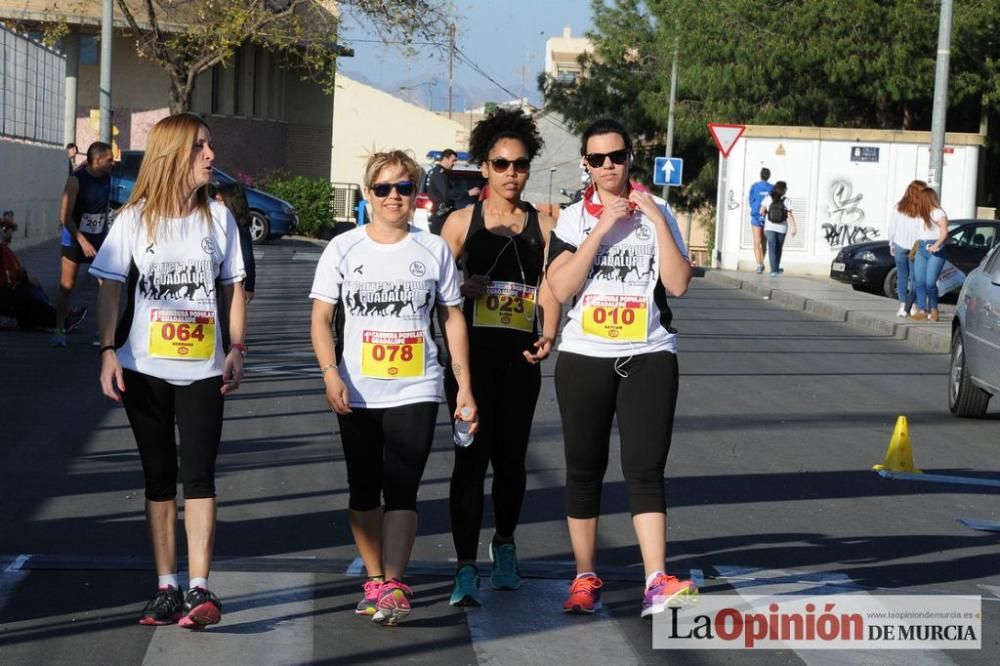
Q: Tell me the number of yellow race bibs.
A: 4